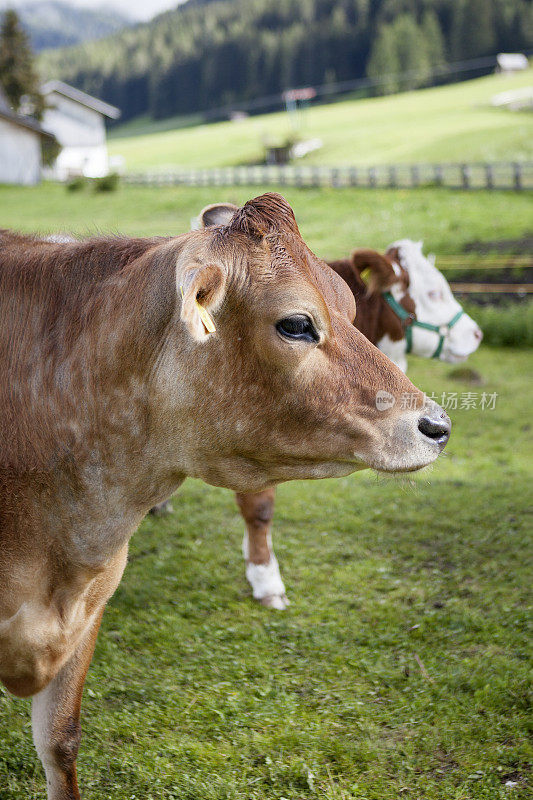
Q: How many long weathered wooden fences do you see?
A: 1